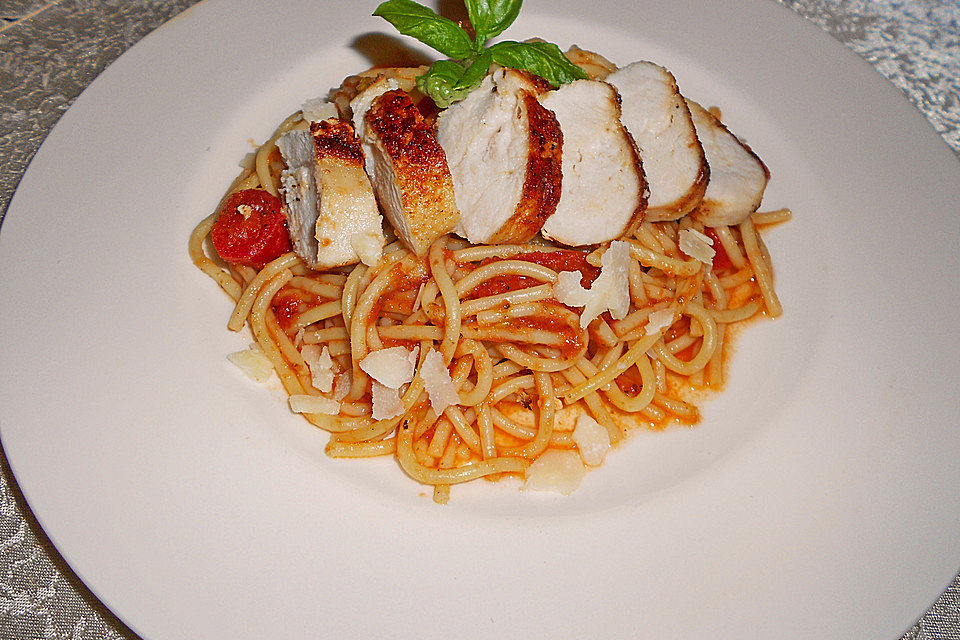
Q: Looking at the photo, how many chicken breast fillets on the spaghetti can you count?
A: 6